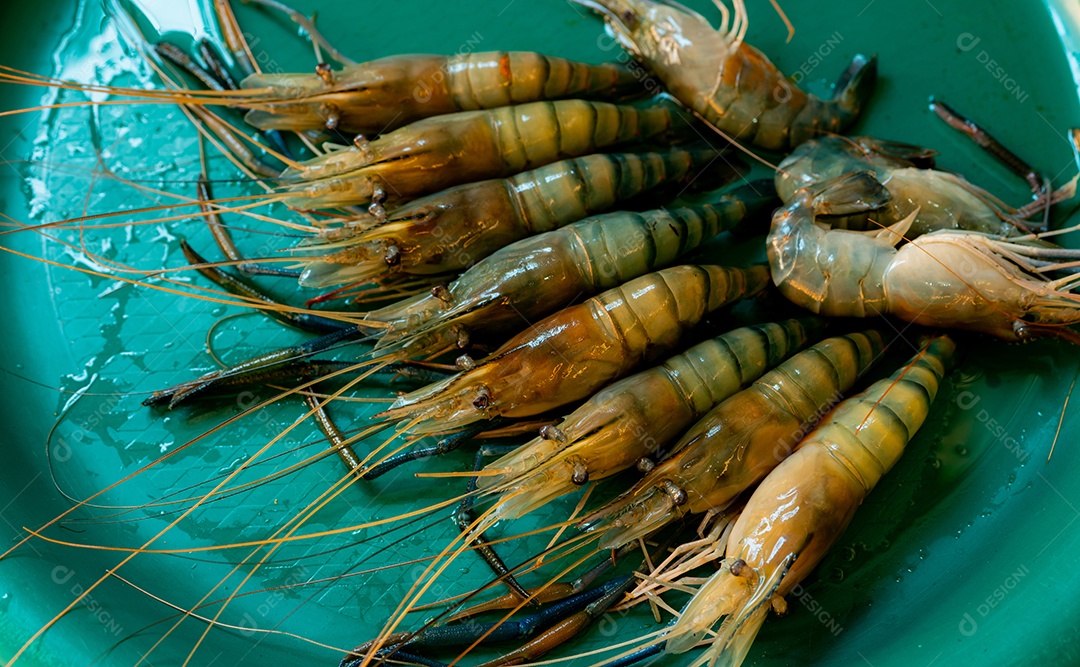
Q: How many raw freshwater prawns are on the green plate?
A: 11